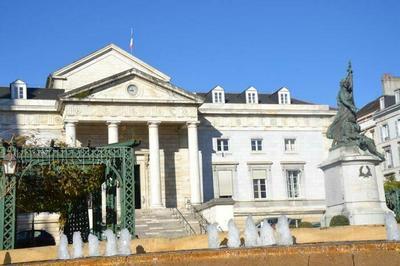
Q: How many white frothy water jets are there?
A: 11